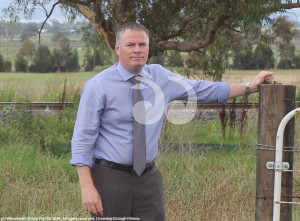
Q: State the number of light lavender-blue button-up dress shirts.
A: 1